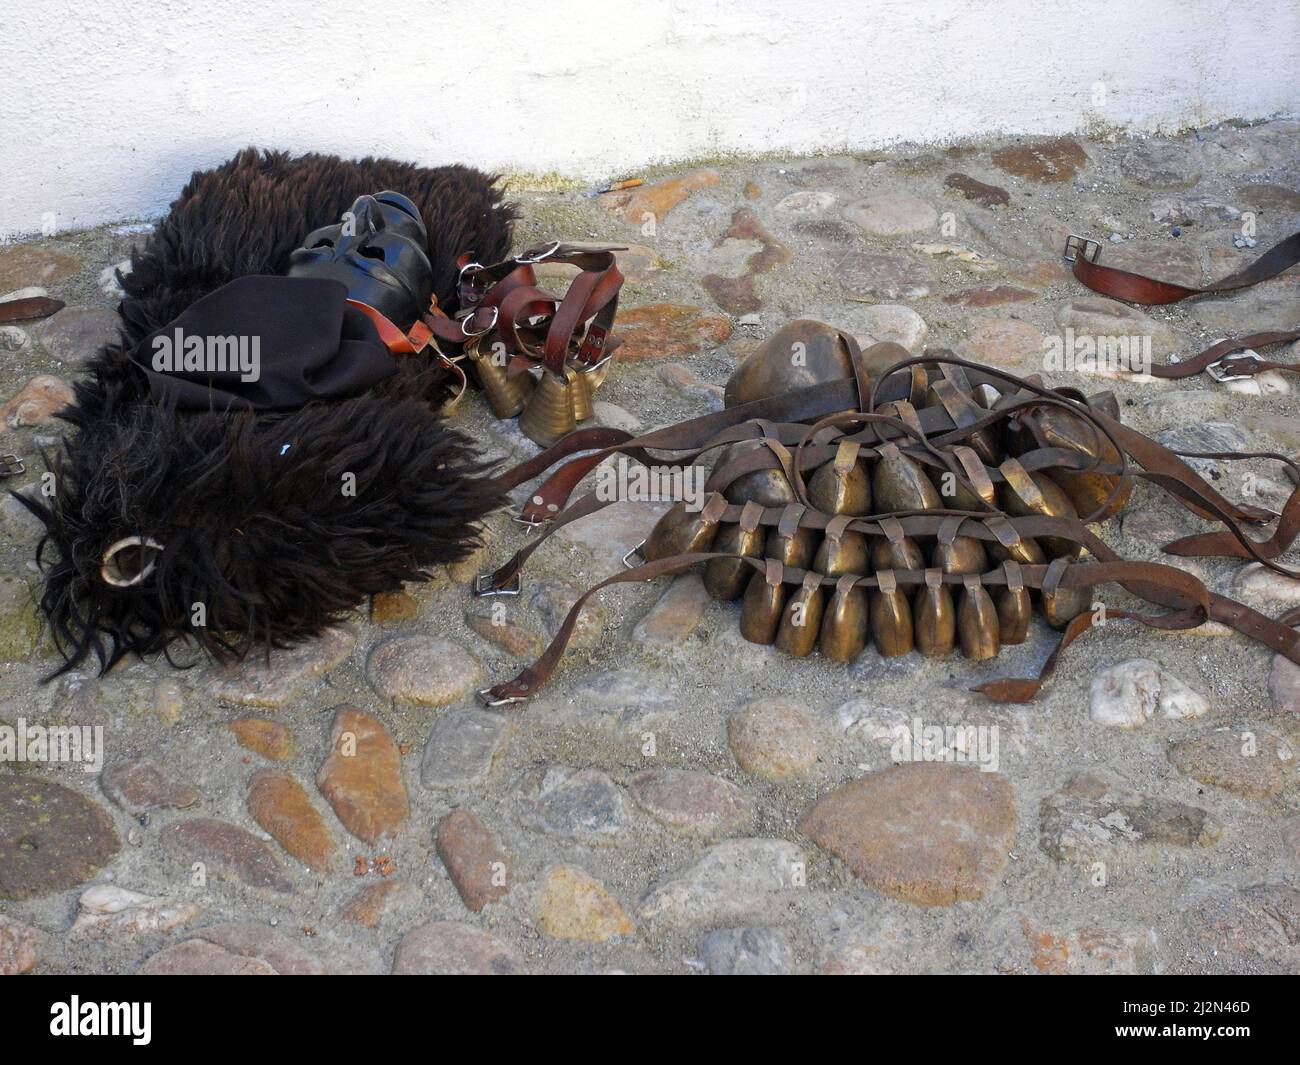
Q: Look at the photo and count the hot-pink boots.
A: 0